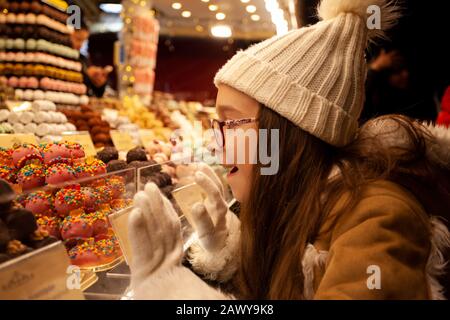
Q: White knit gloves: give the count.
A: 2